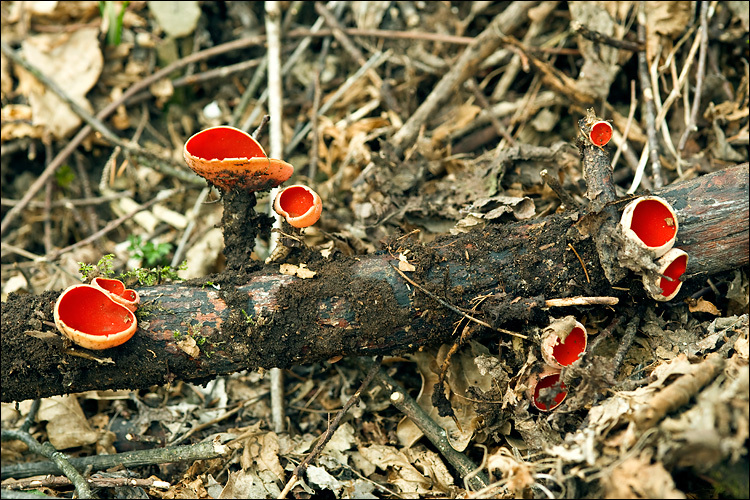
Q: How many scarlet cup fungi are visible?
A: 9